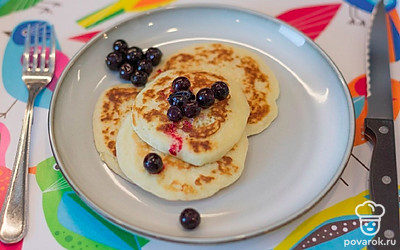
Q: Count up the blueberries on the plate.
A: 15